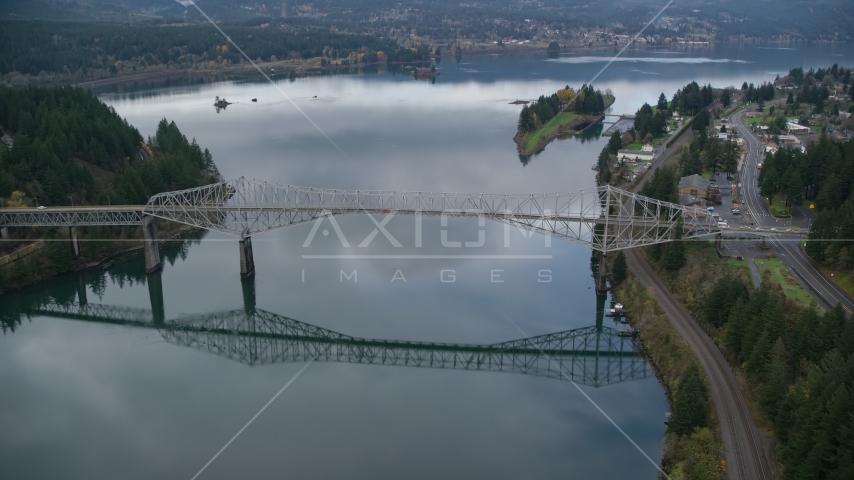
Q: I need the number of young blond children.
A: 0